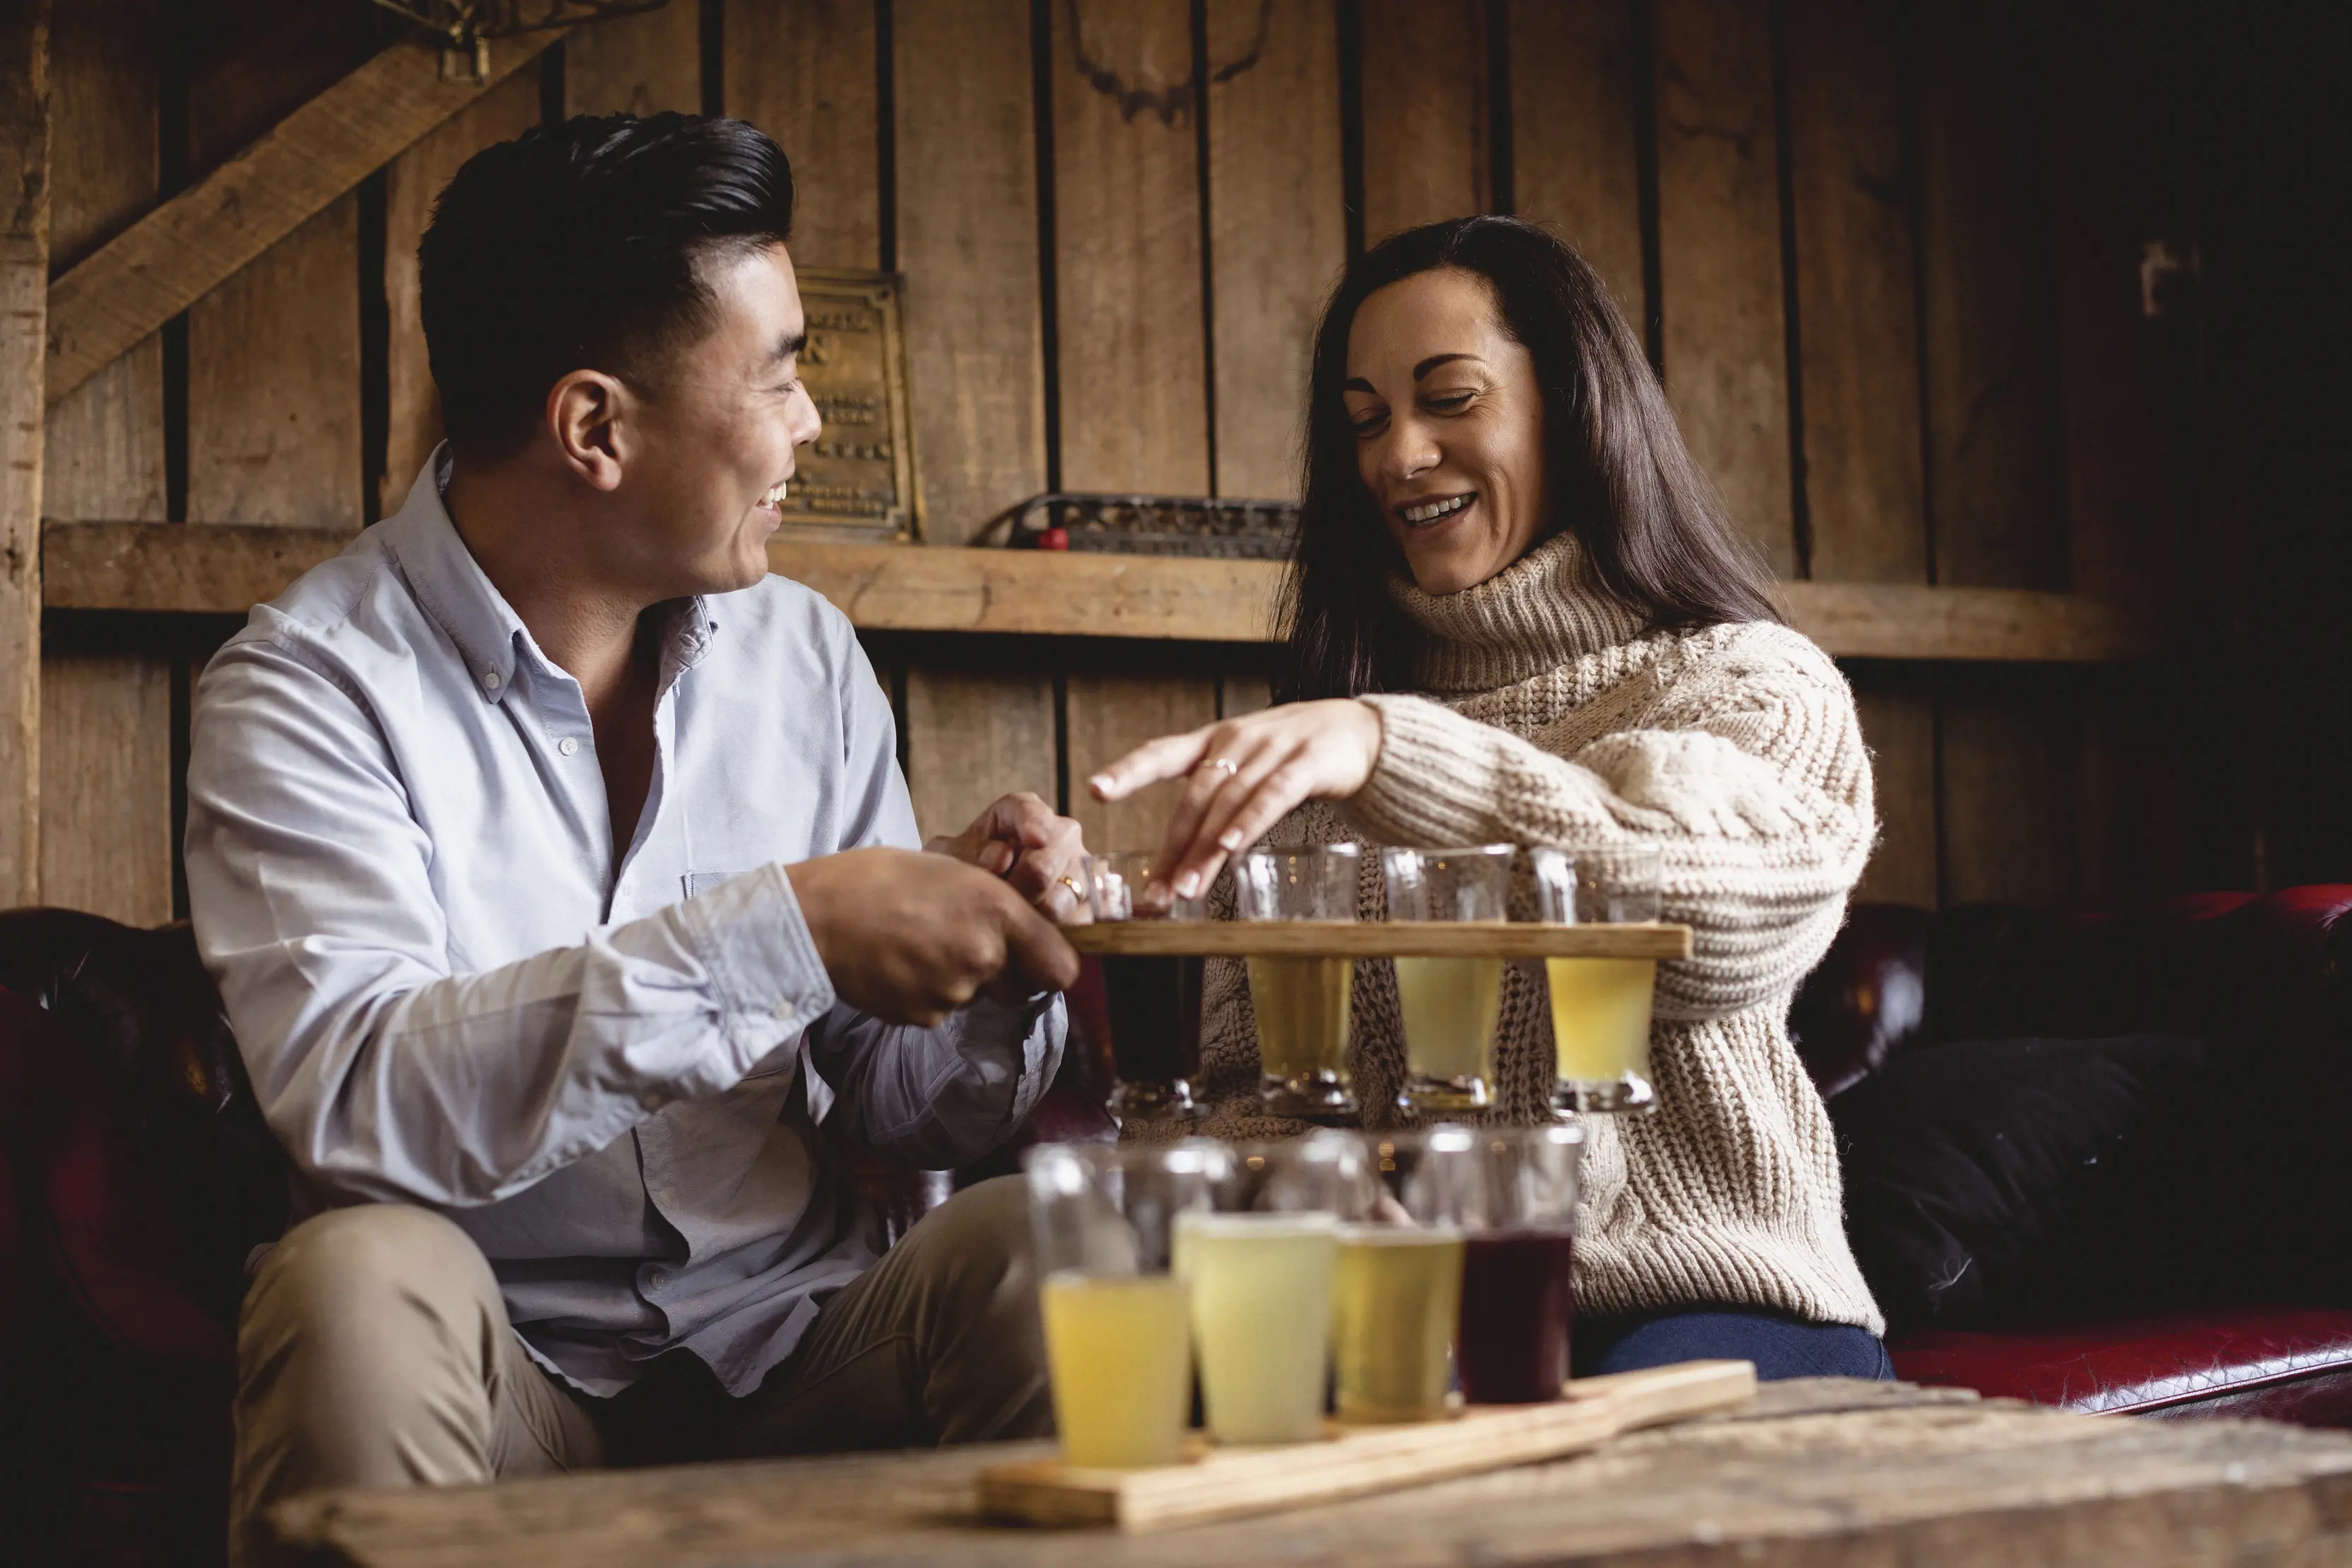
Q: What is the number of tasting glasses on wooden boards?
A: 8